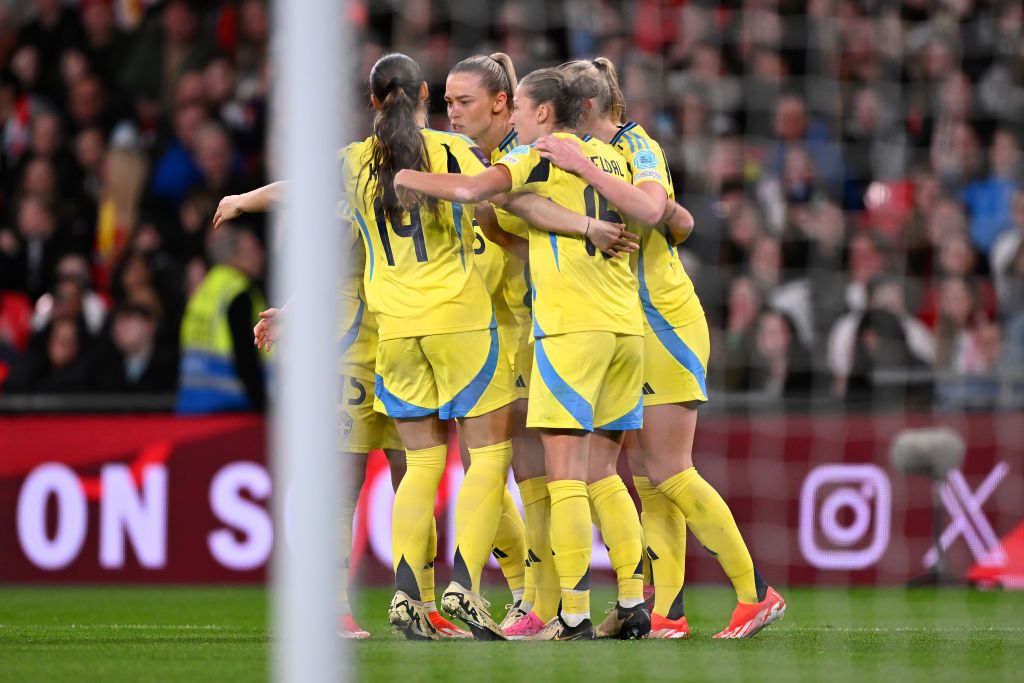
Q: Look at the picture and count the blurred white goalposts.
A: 1